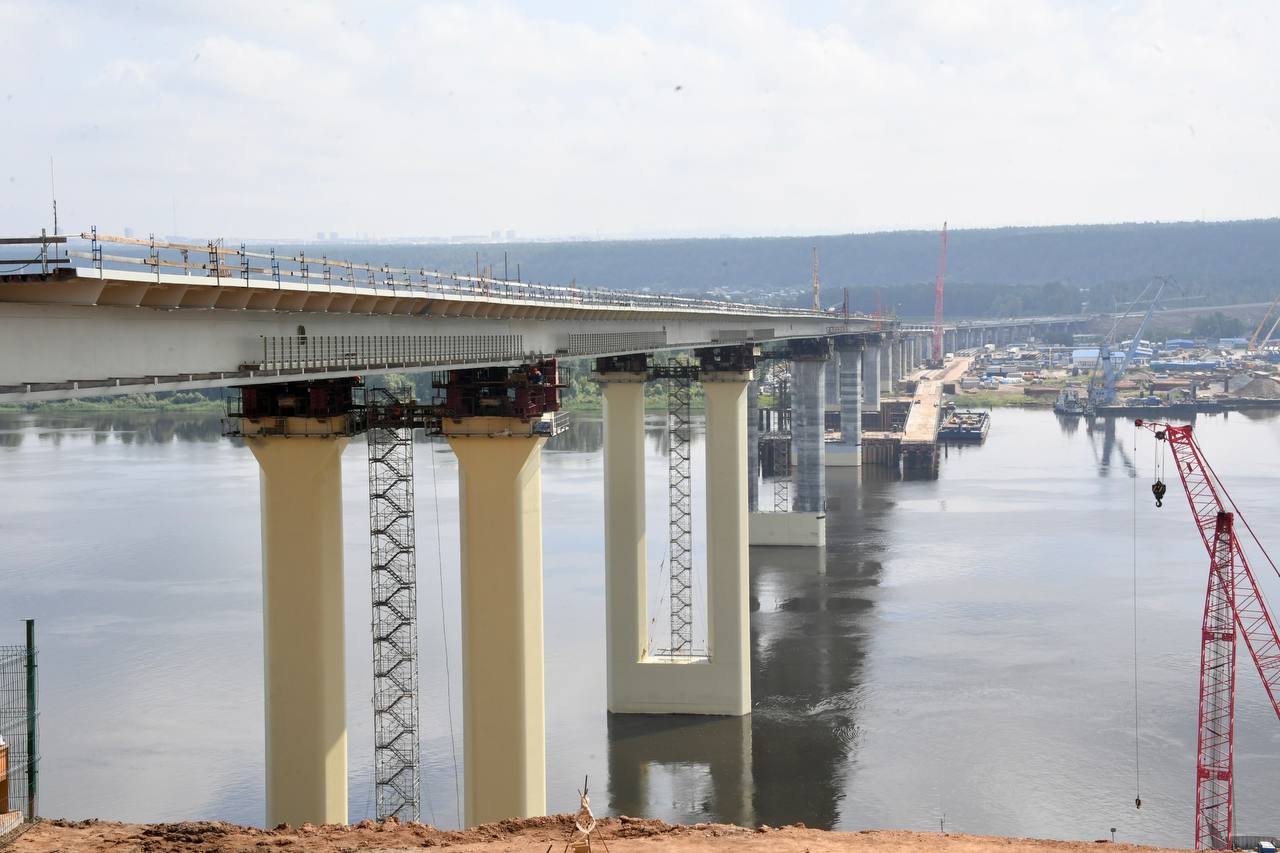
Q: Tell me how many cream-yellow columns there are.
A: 4